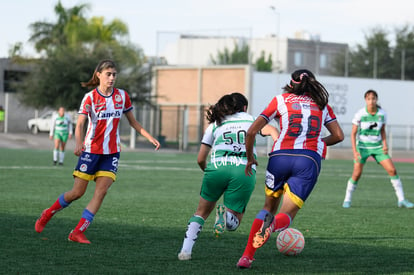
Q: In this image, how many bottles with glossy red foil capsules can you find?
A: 0